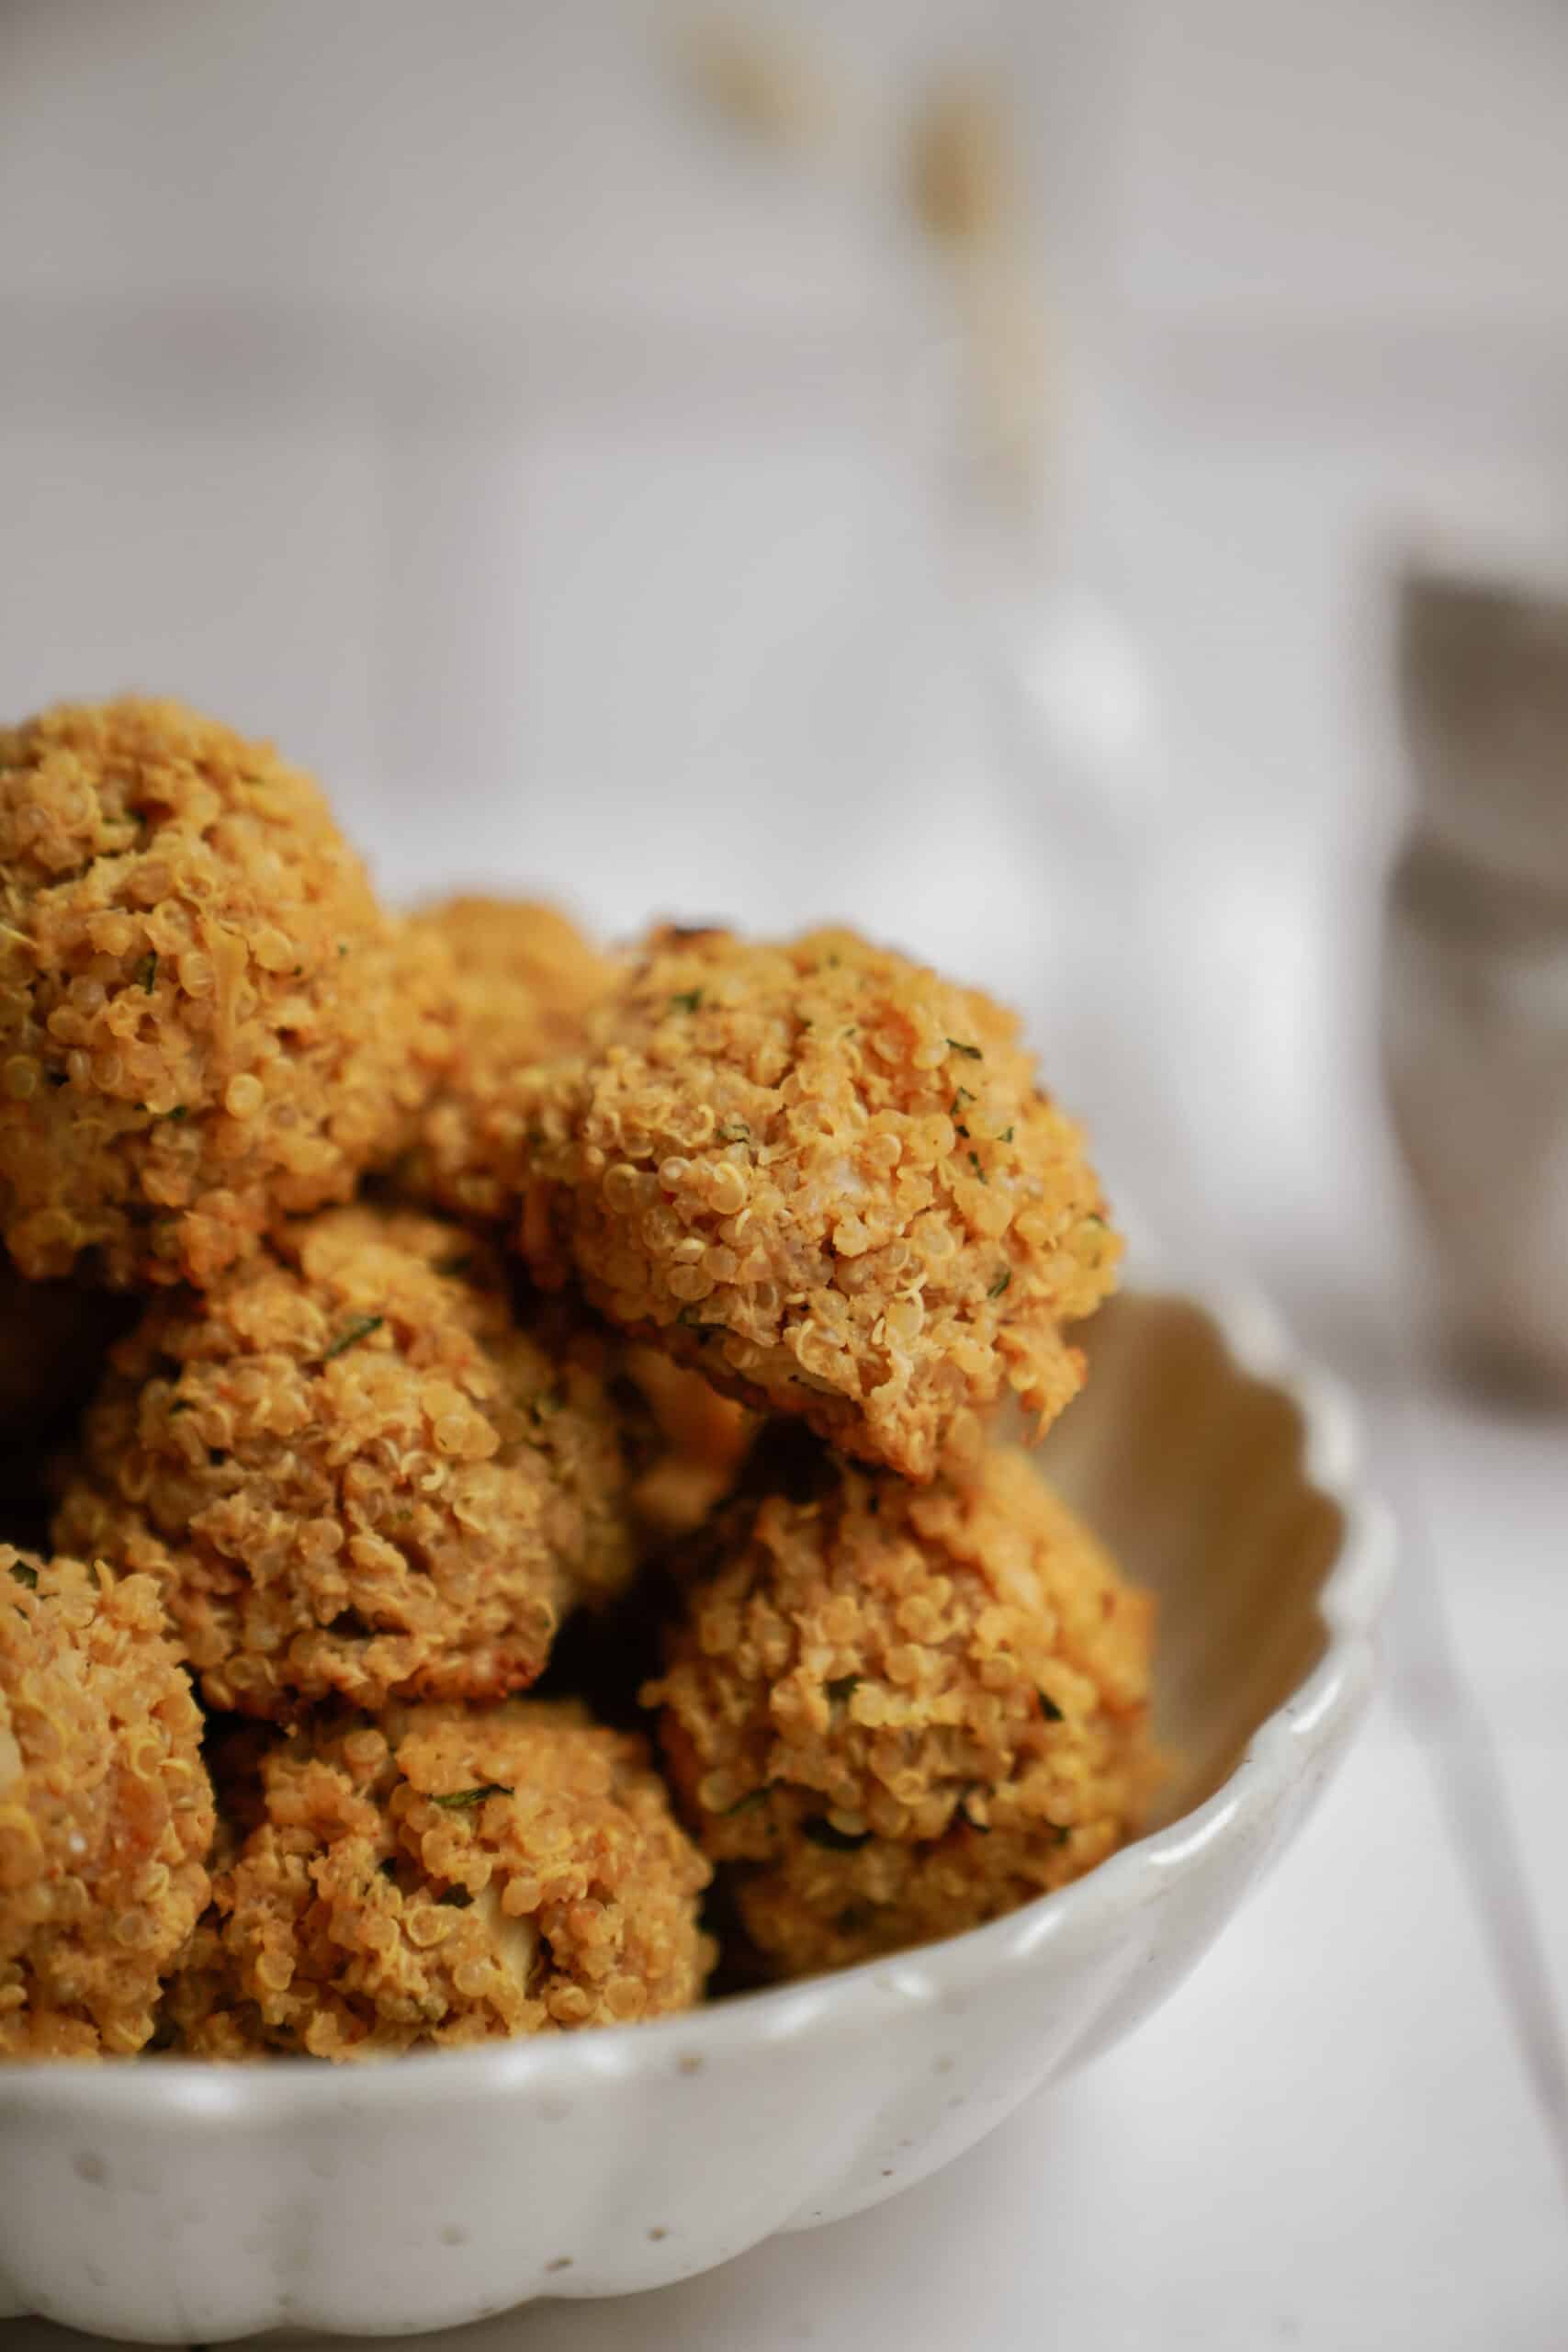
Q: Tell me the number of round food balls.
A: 7